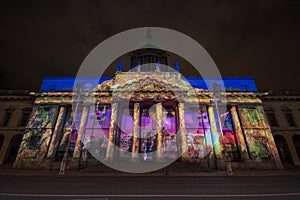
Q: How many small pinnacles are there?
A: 4